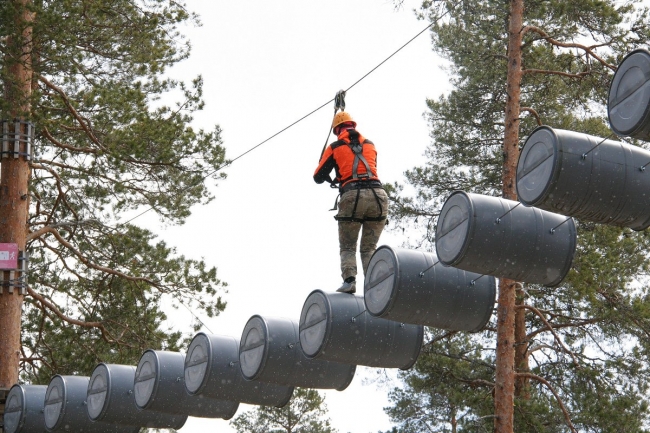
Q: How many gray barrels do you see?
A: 11